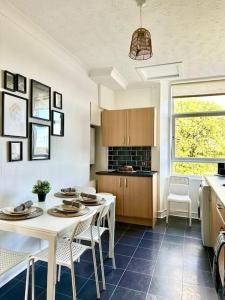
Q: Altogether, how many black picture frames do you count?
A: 8